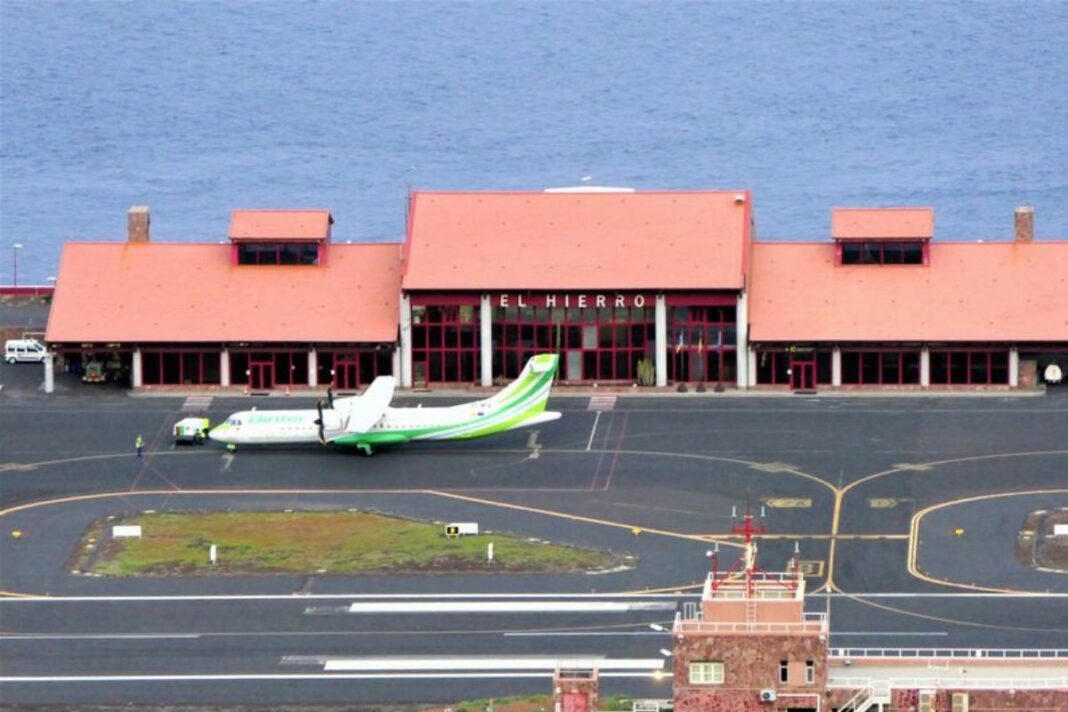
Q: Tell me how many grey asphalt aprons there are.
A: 1